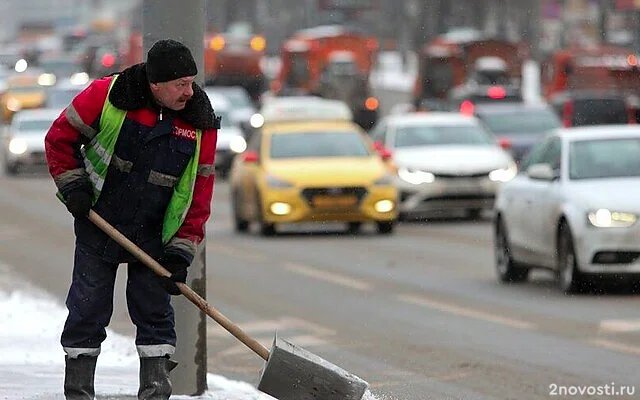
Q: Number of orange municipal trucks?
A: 4